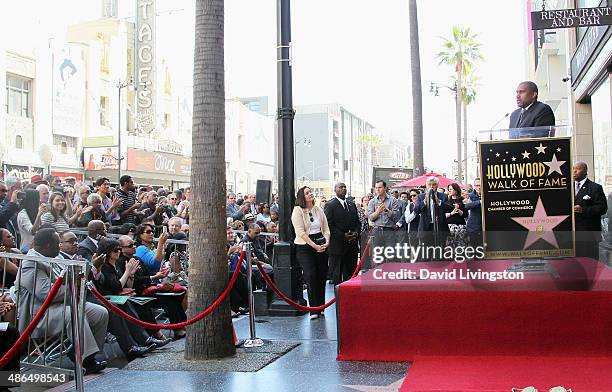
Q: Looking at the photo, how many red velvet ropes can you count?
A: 3